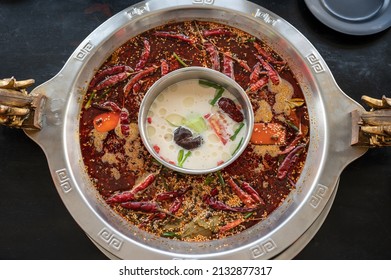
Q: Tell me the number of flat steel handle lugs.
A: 2